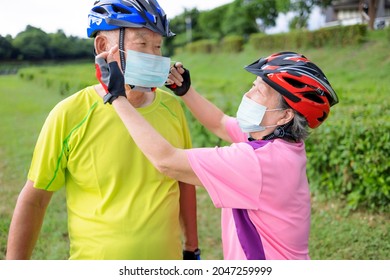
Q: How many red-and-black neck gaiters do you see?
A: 0